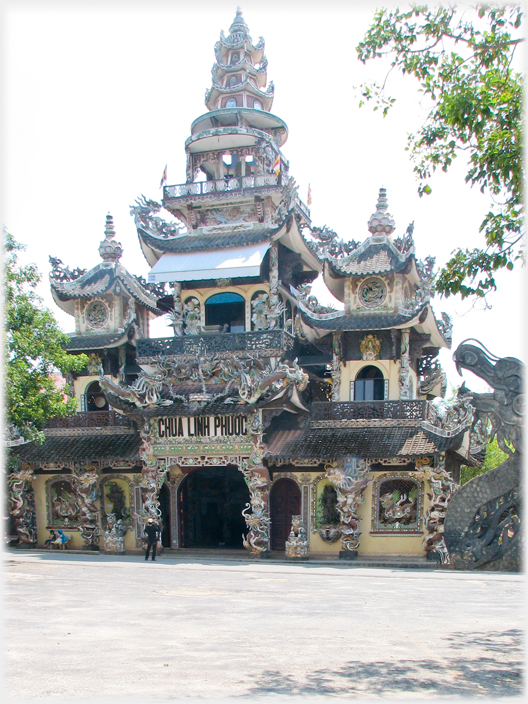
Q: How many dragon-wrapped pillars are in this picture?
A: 6